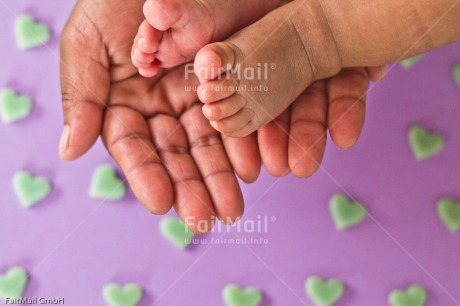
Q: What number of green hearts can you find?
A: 15